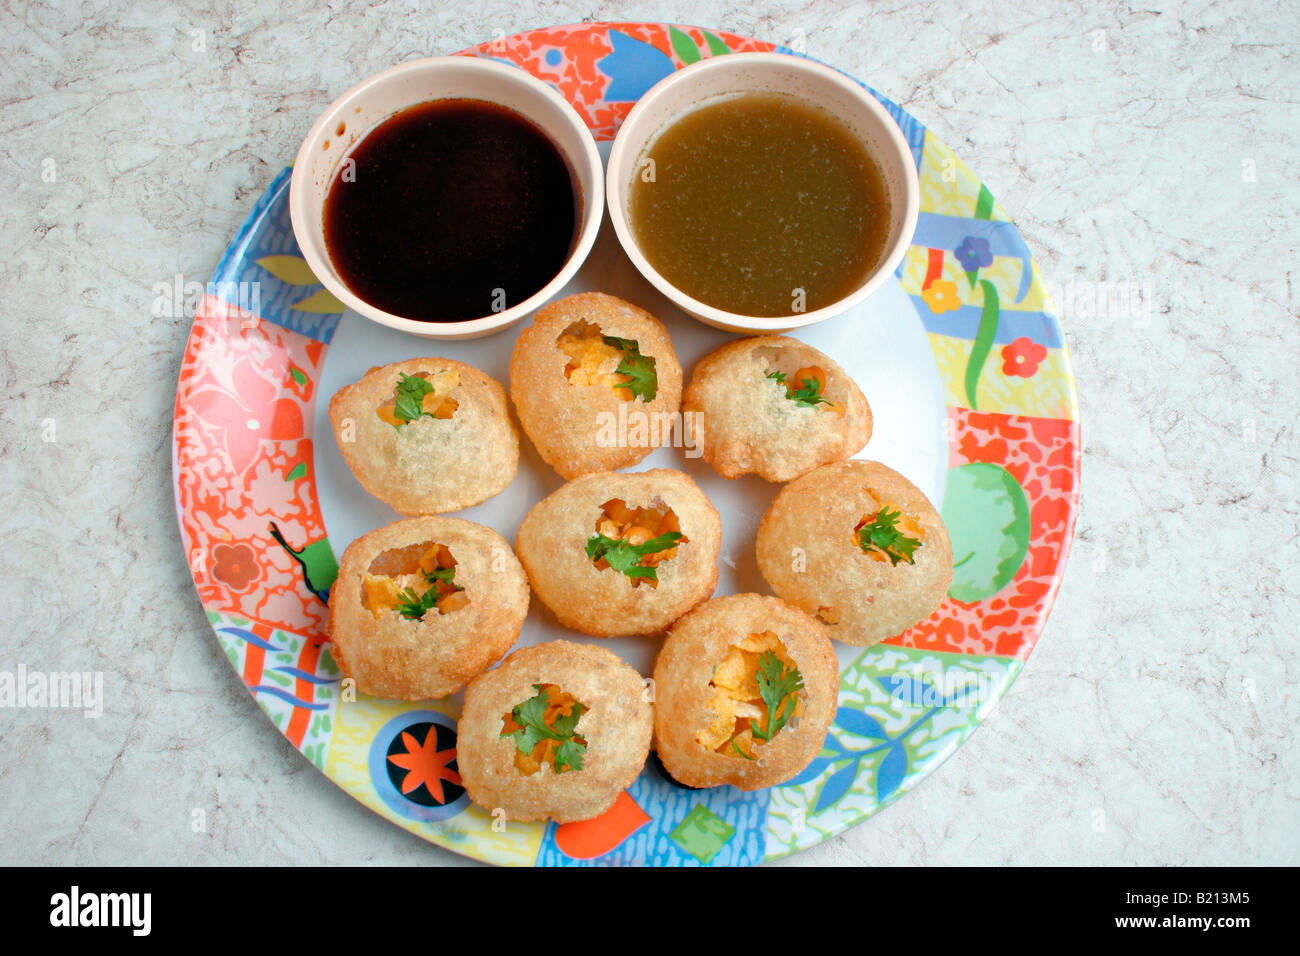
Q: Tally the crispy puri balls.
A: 8